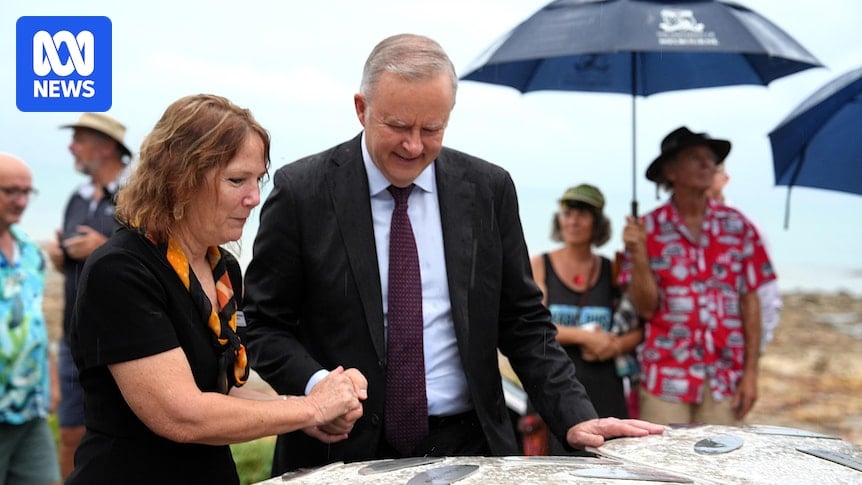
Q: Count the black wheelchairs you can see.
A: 0